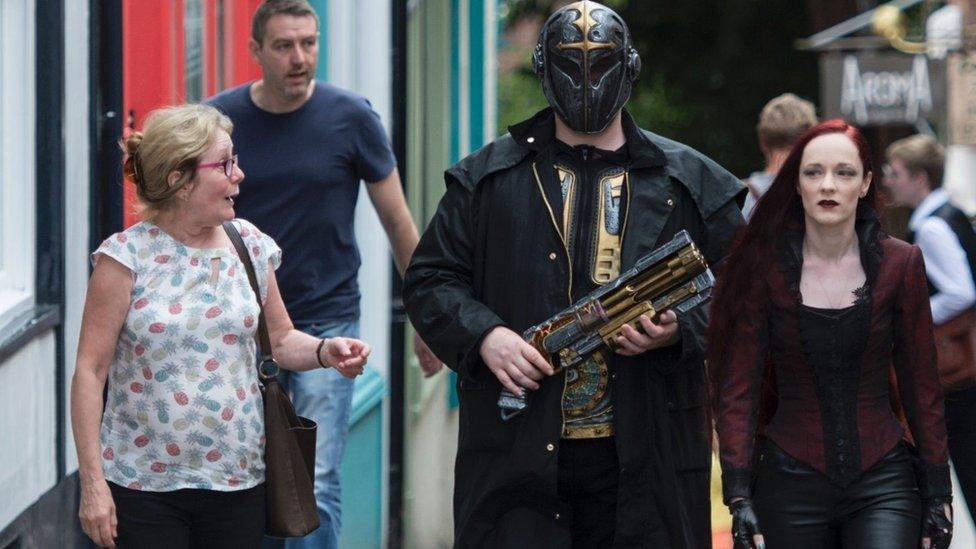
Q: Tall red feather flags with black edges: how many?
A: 0